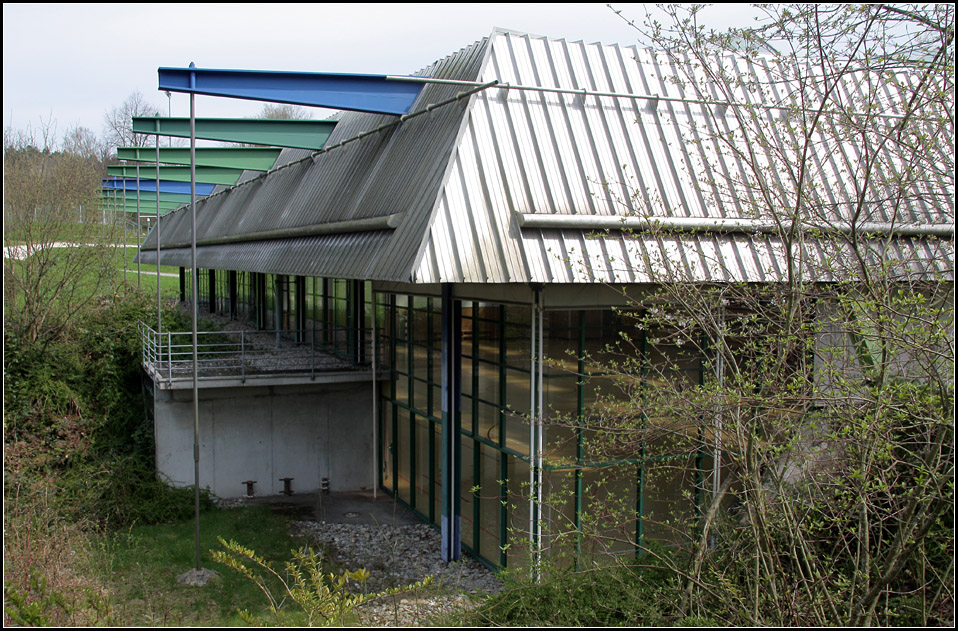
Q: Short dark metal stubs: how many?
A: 3